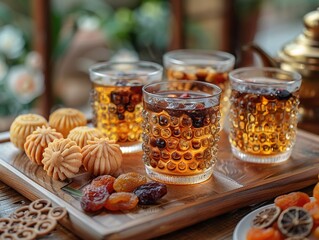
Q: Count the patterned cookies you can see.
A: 6